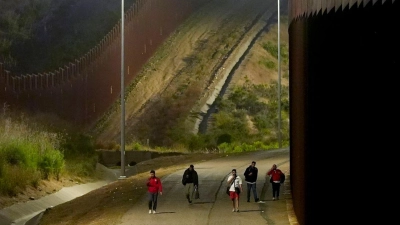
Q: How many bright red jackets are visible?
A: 2